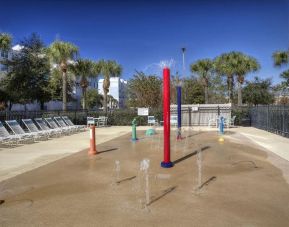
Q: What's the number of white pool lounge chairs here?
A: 7